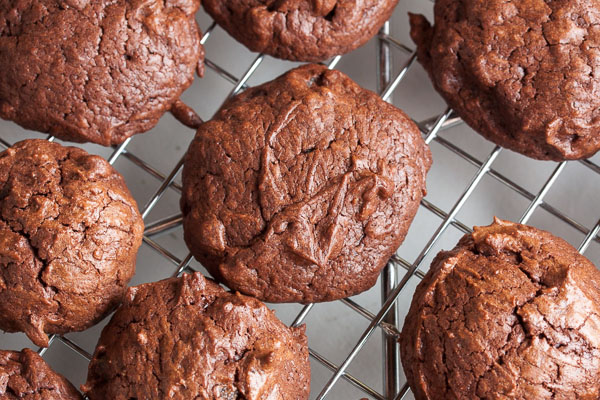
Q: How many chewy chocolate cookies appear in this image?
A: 8